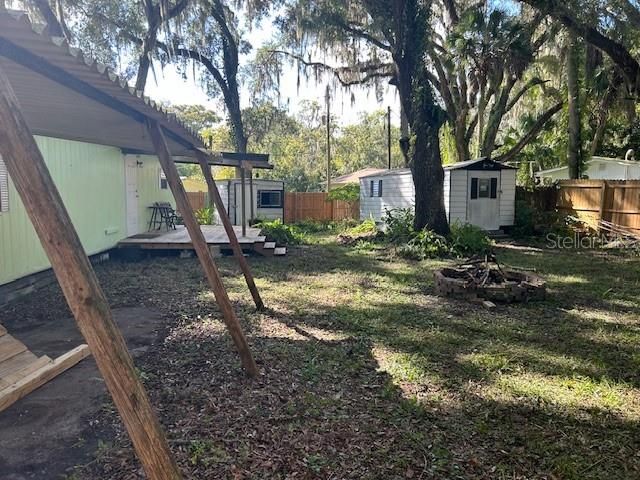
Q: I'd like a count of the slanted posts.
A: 3